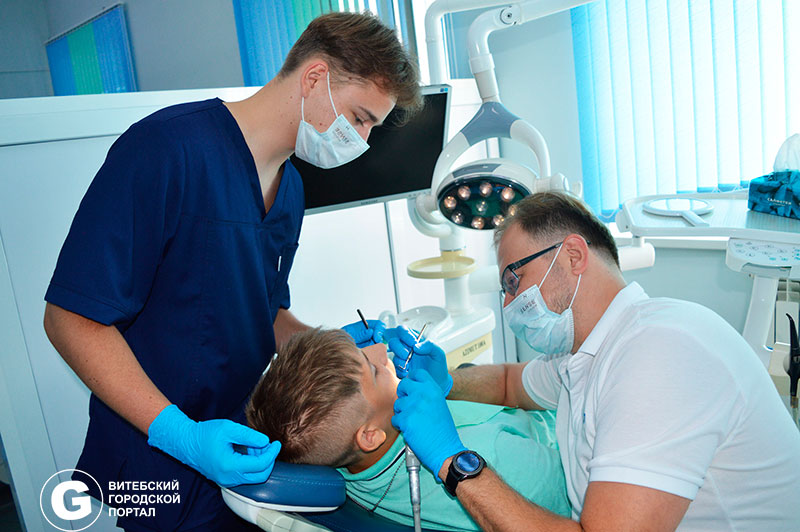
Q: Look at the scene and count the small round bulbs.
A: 9